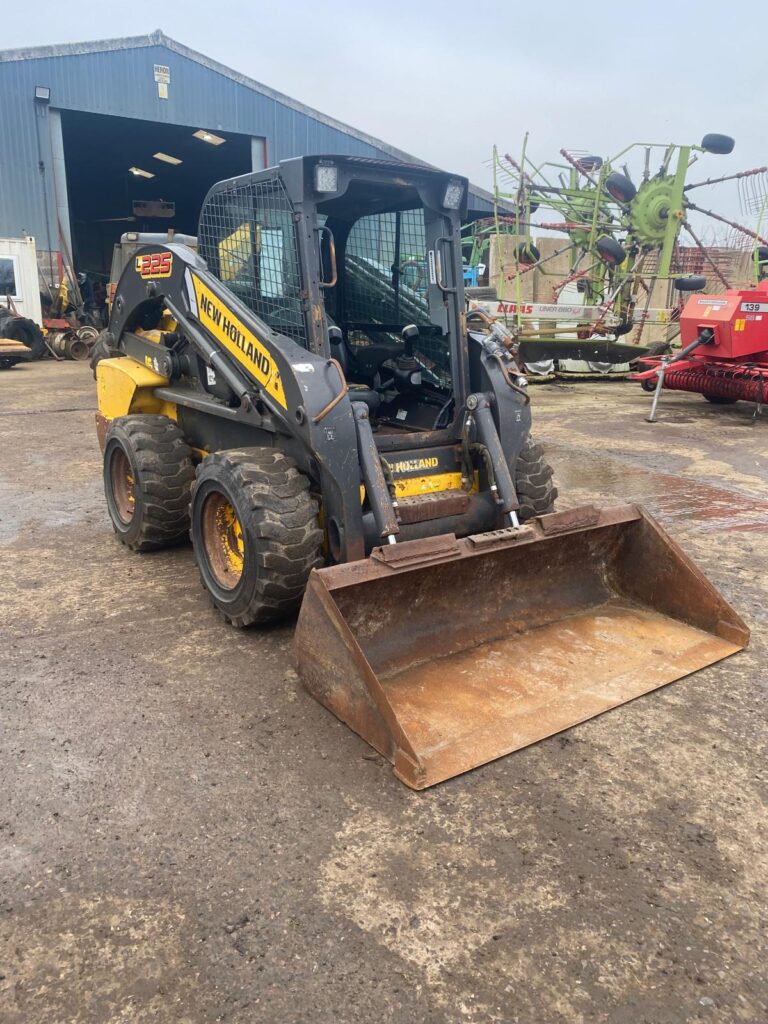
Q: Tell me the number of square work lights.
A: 2